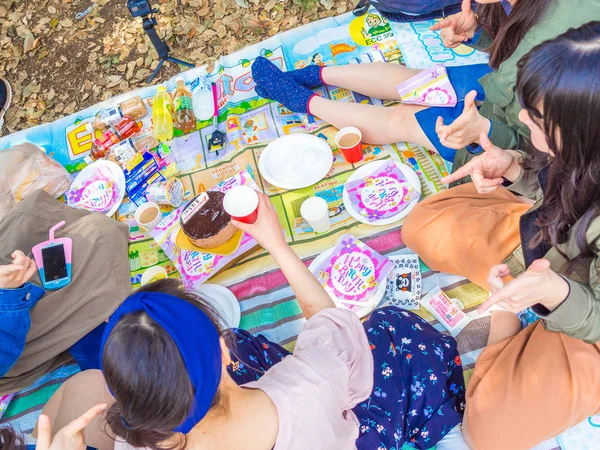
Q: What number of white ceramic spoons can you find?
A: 0